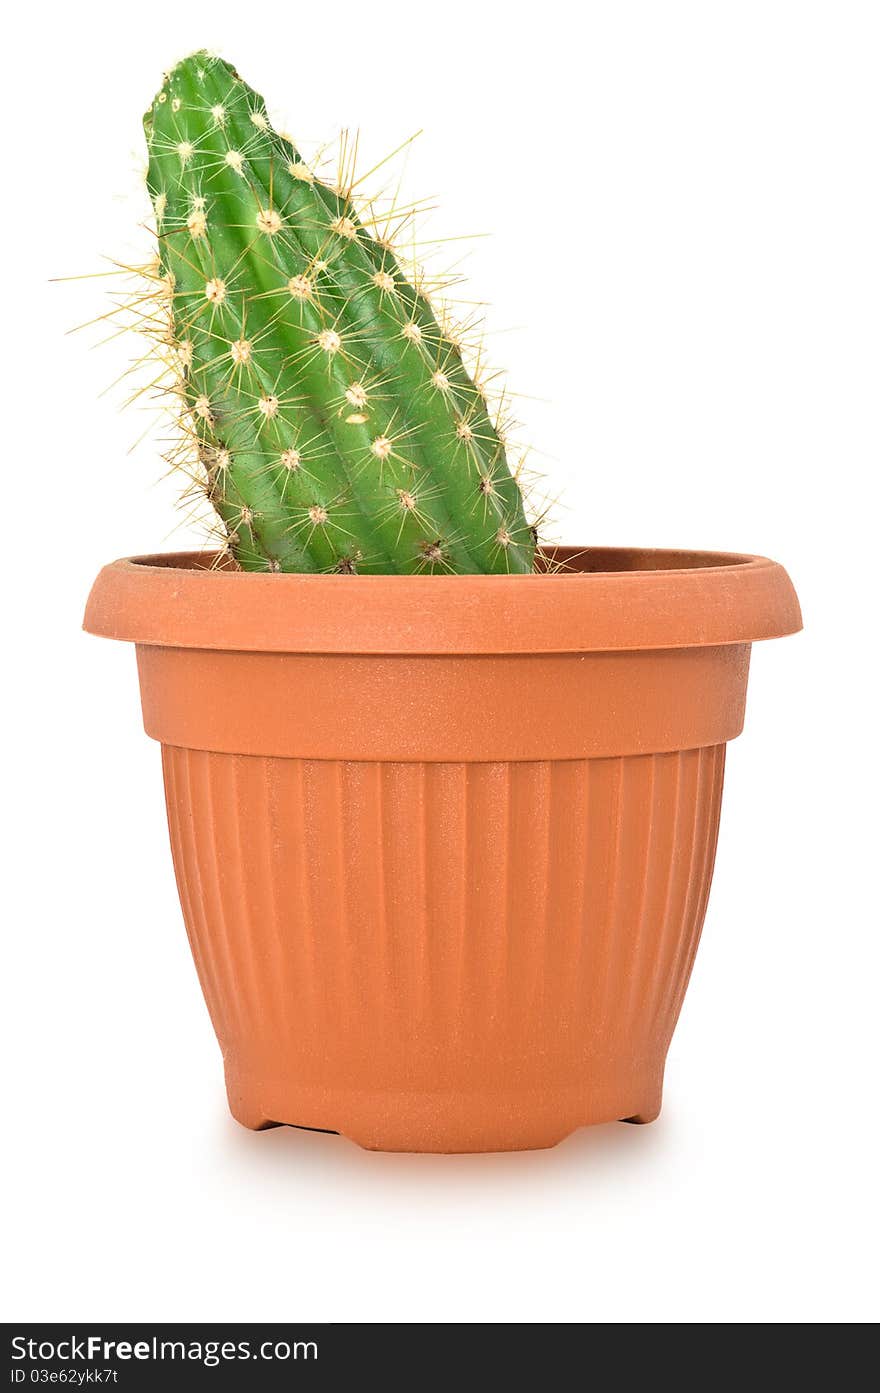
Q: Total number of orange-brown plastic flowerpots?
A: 1